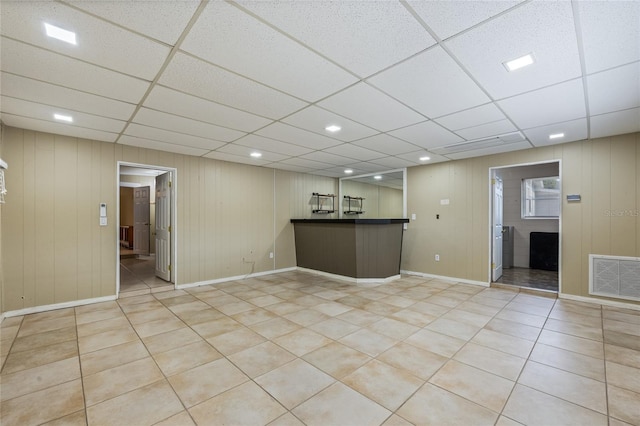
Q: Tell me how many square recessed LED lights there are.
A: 8